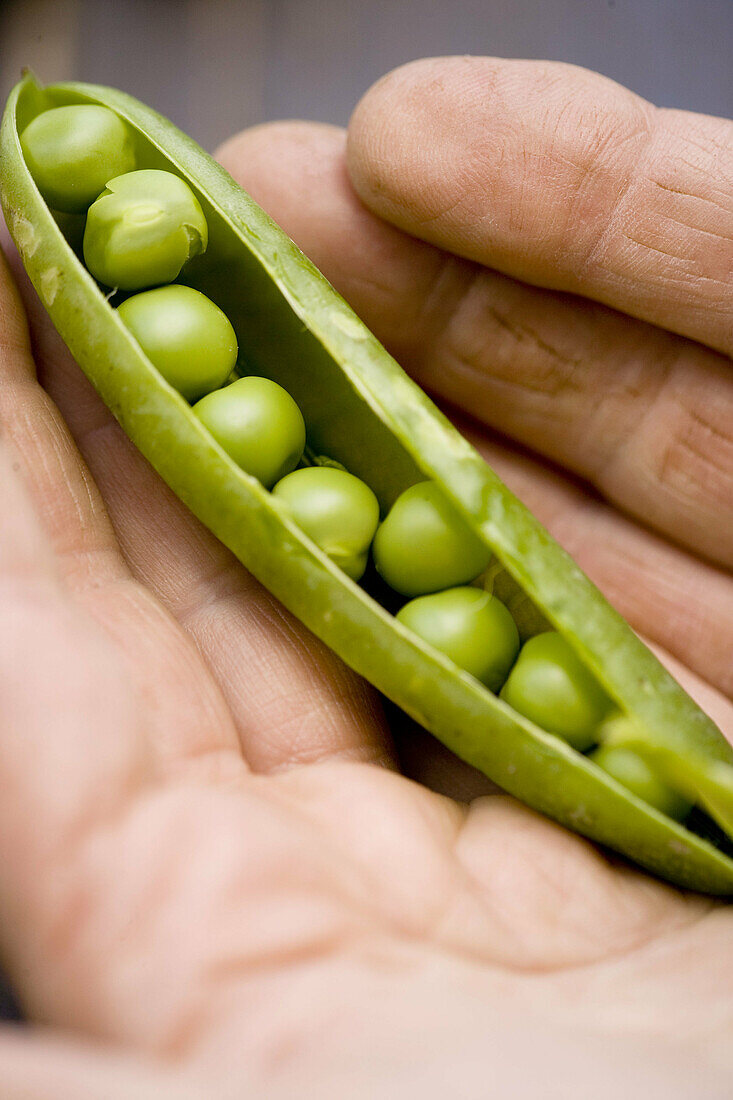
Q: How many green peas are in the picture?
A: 9